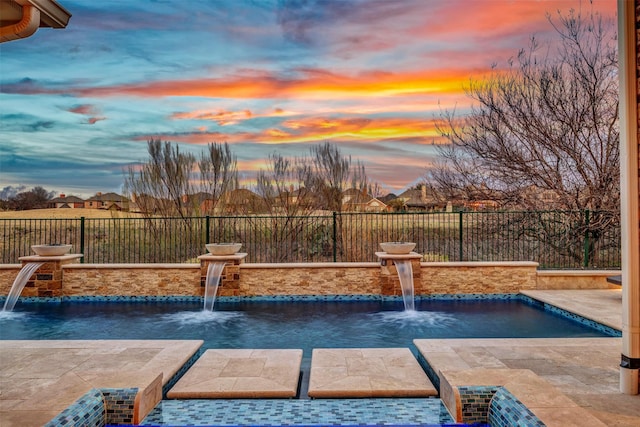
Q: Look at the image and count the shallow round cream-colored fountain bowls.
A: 3